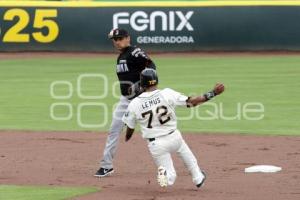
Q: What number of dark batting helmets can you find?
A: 1